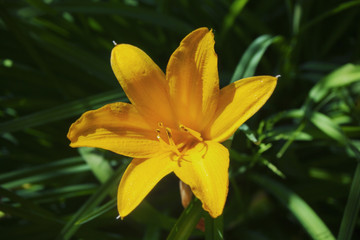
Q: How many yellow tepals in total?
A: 6